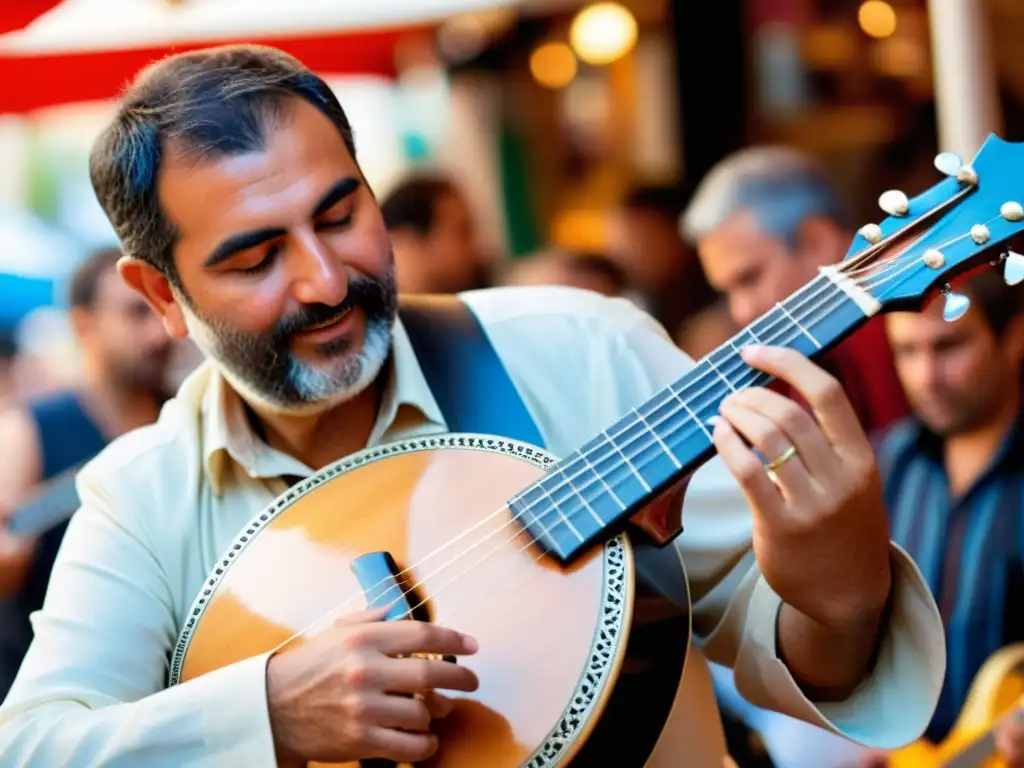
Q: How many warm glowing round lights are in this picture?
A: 3